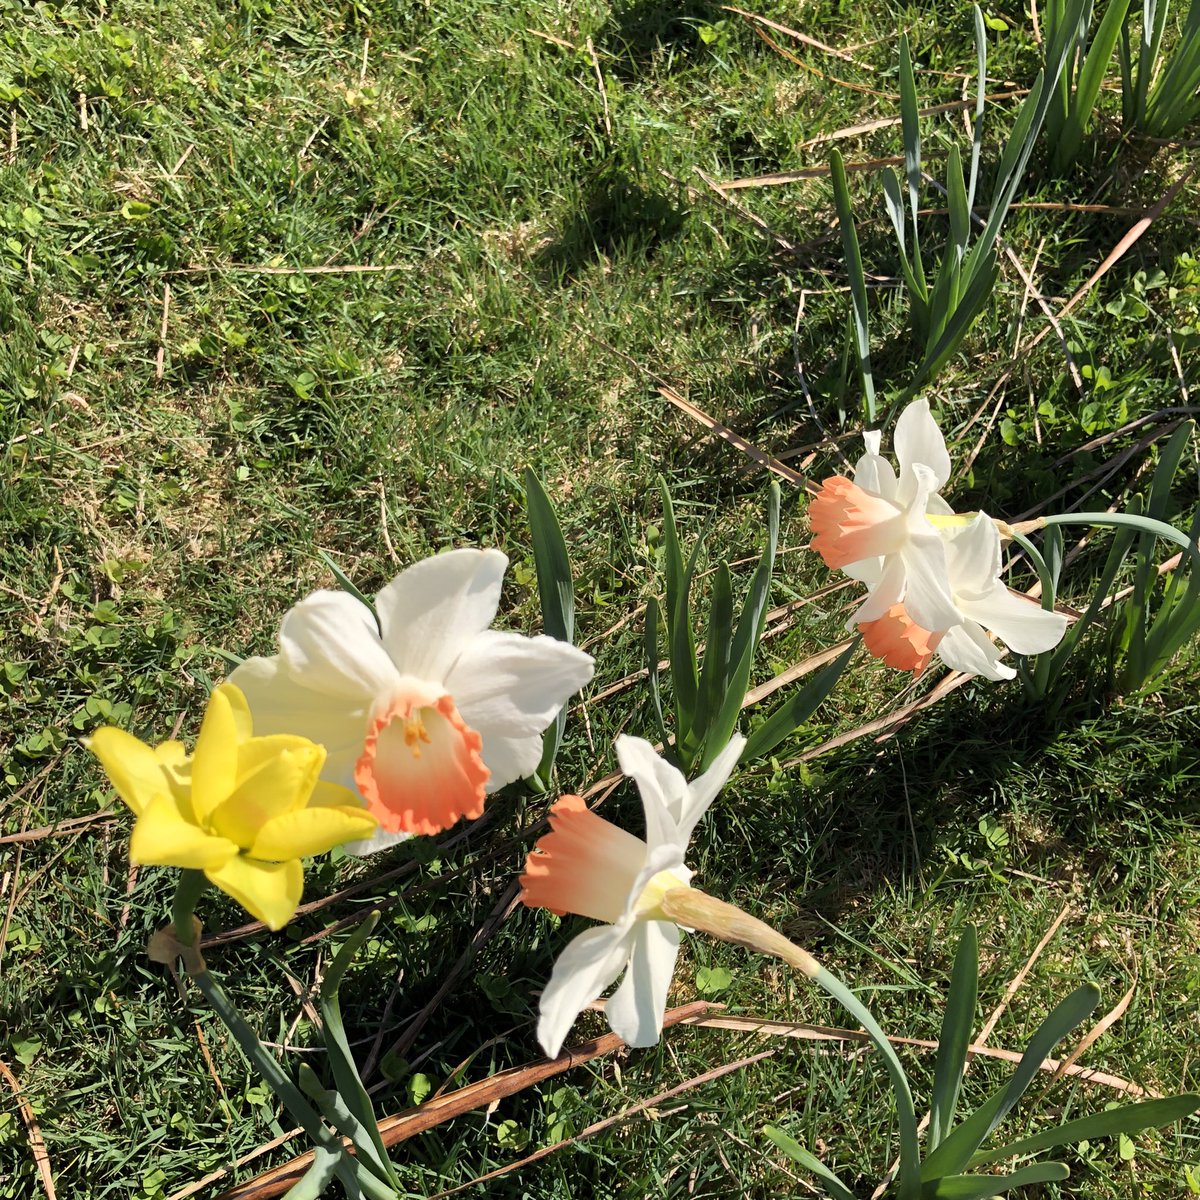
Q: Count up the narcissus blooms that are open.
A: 5